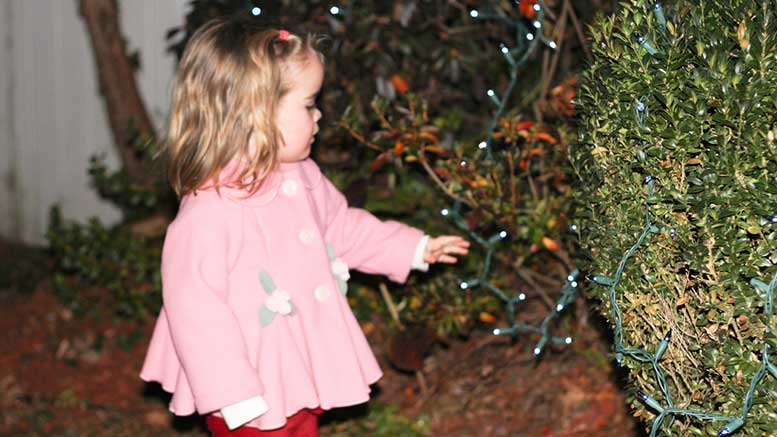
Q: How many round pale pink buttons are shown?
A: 3